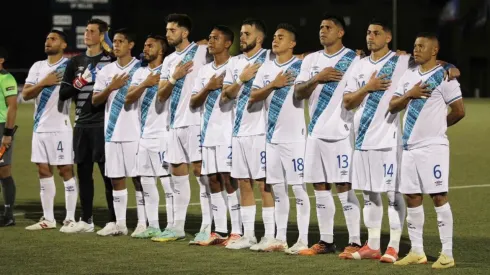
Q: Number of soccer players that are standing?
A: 11